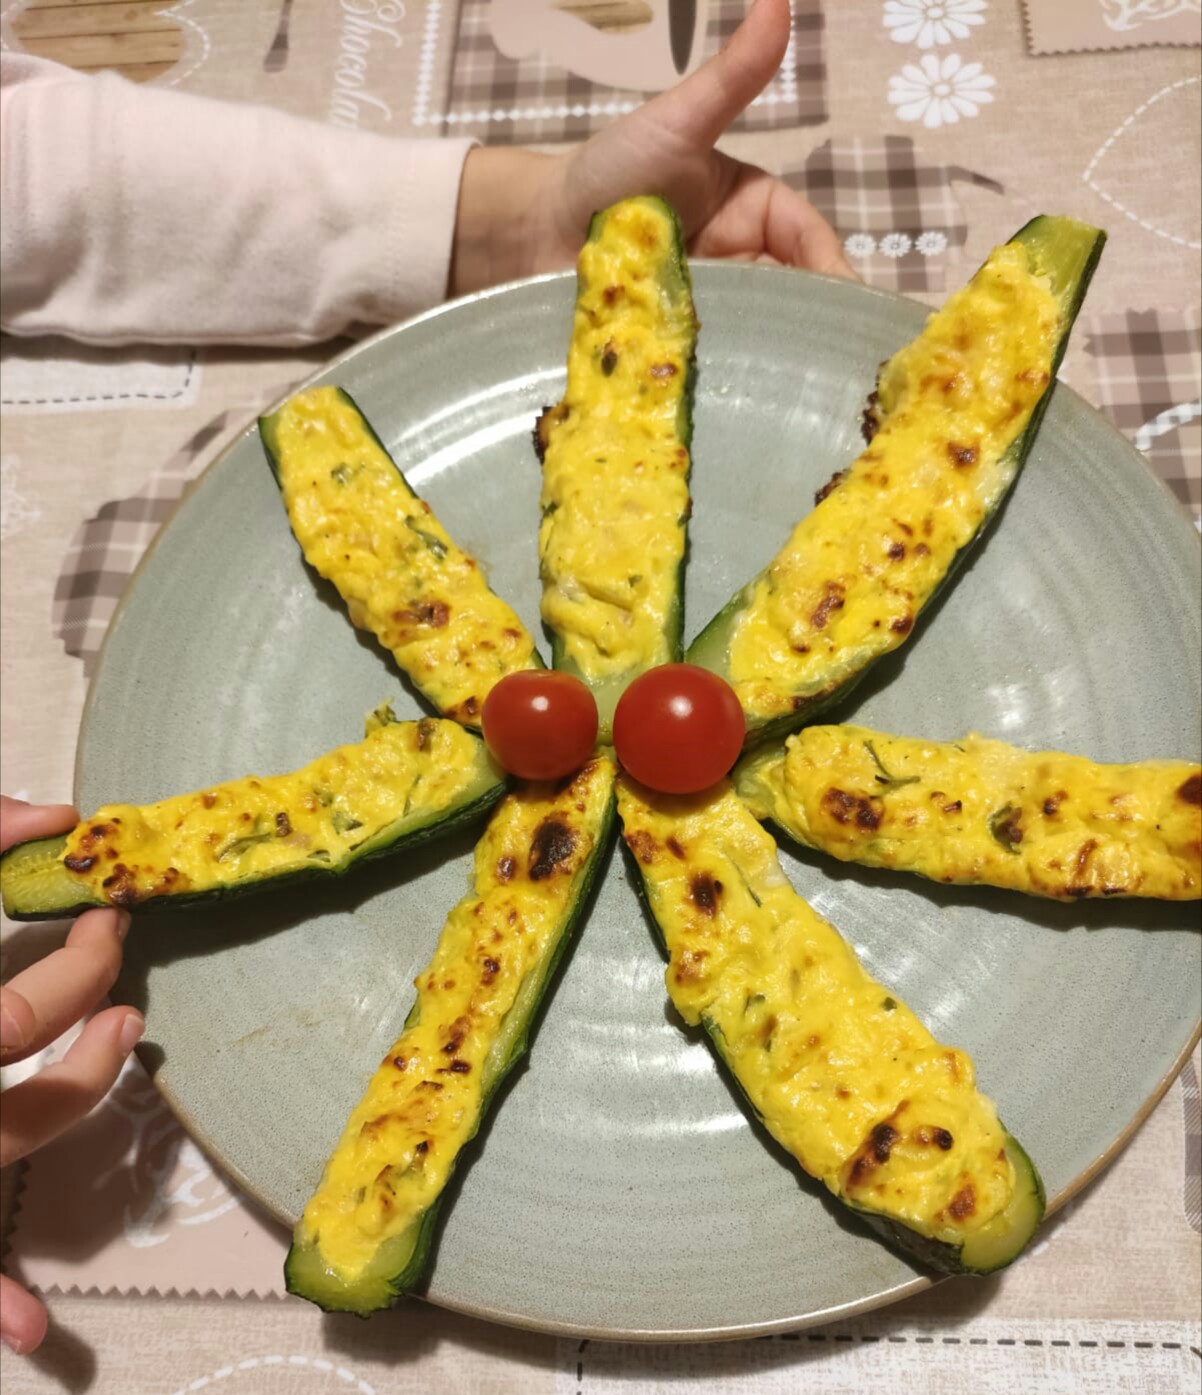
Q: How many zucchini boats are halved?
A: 7